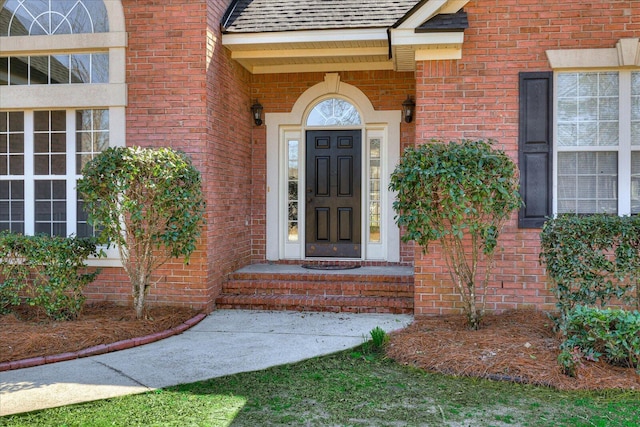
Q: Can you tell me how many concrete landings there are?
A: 1